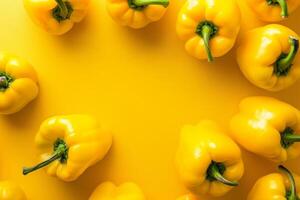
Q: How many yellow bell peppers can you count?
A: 13